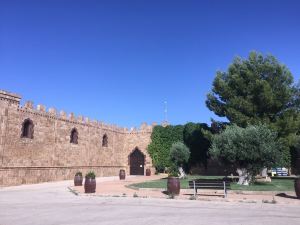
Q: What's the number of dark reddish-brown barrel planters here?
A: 6